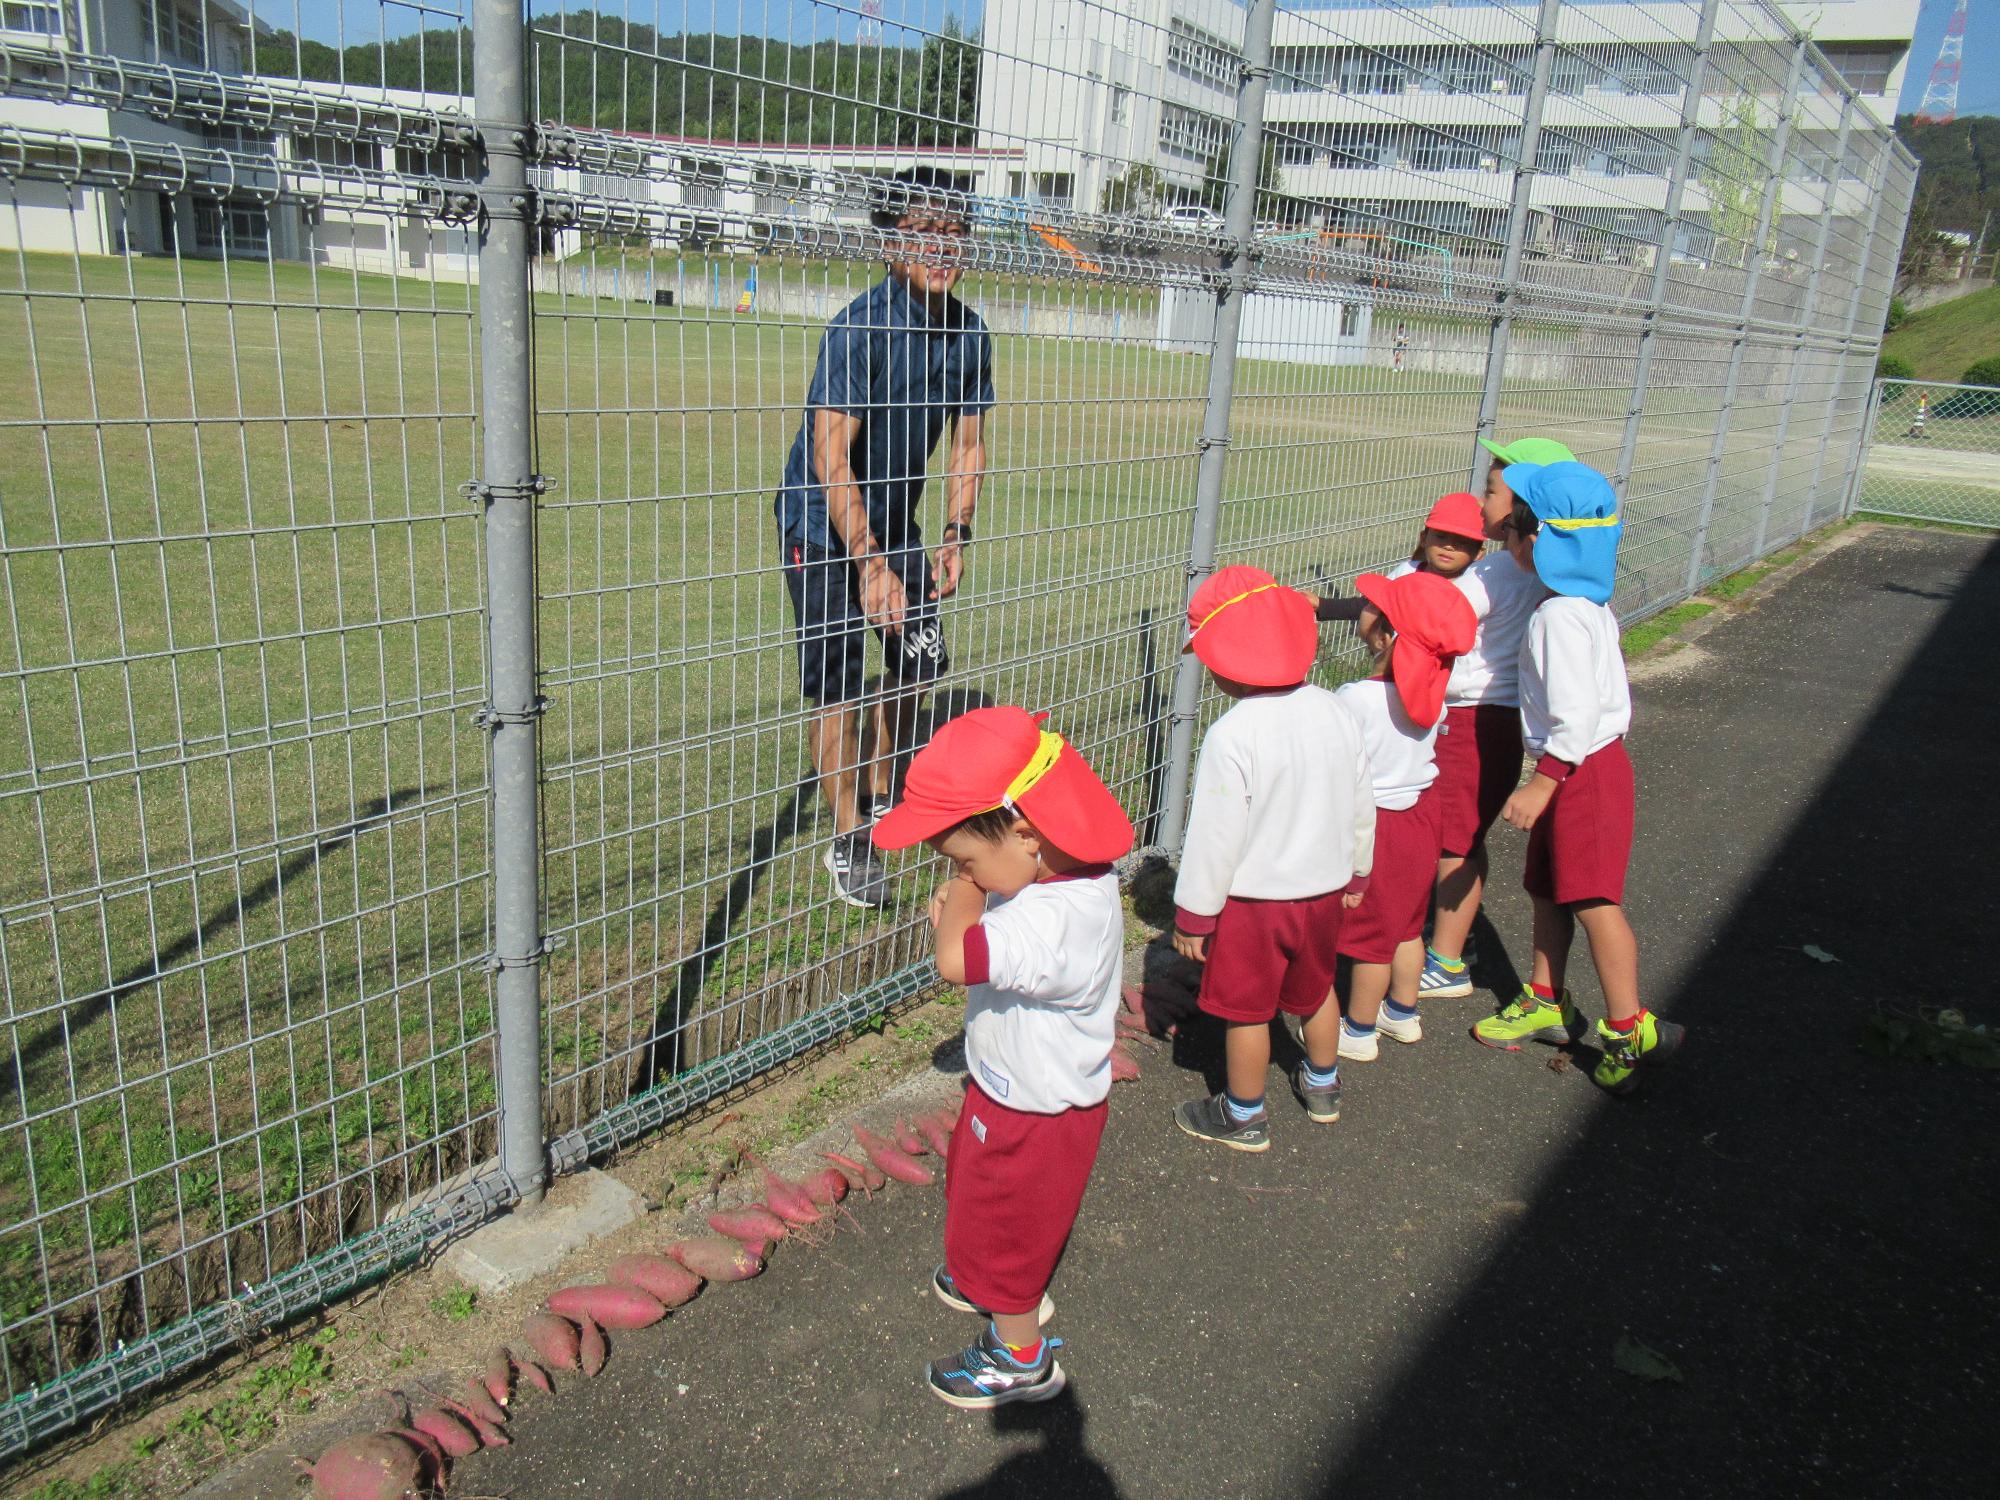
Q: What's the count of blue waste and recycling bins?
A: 0